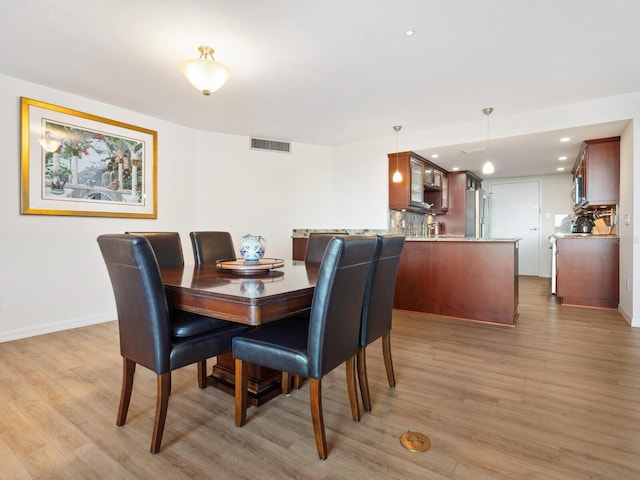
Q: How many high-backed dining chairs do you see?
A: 6